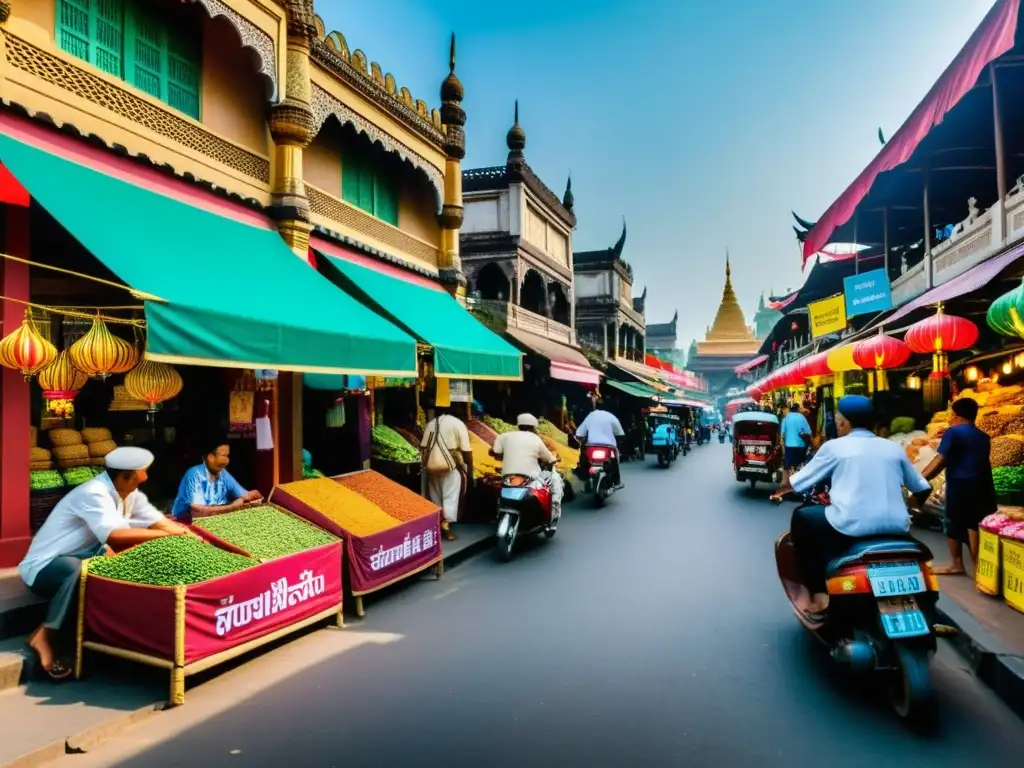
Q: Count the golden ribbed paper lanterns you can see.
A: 4